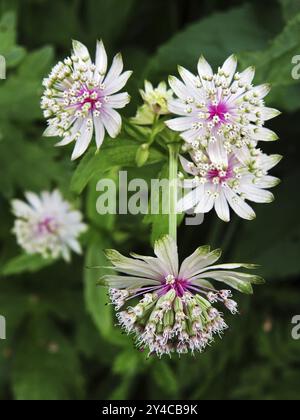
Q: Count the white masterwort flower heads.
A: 5